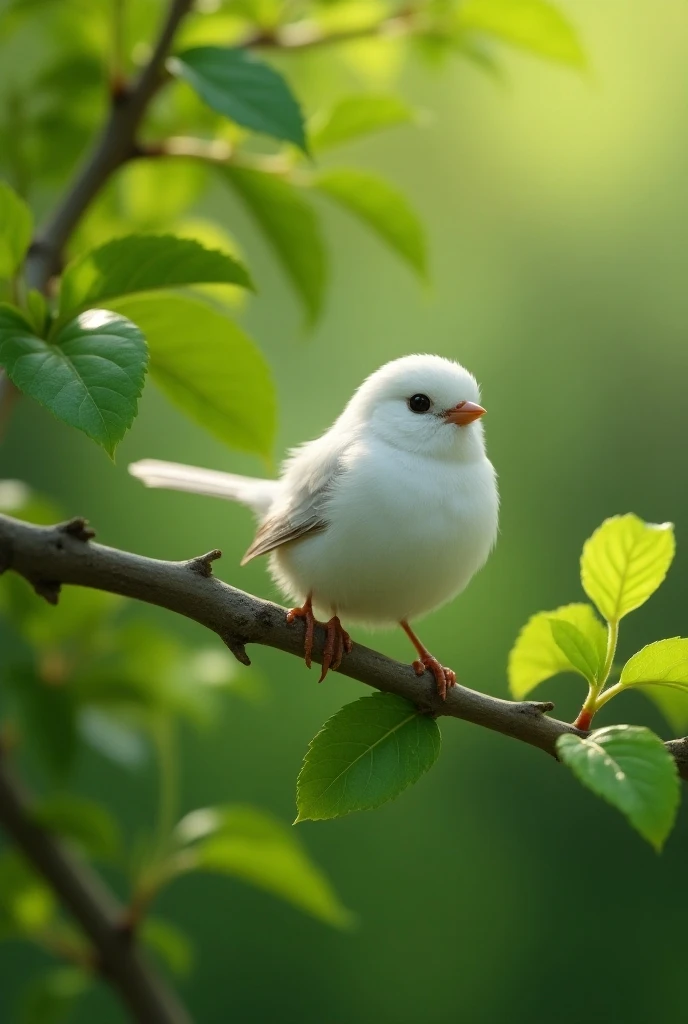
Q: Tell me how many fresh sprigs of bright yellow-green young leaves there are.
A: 1